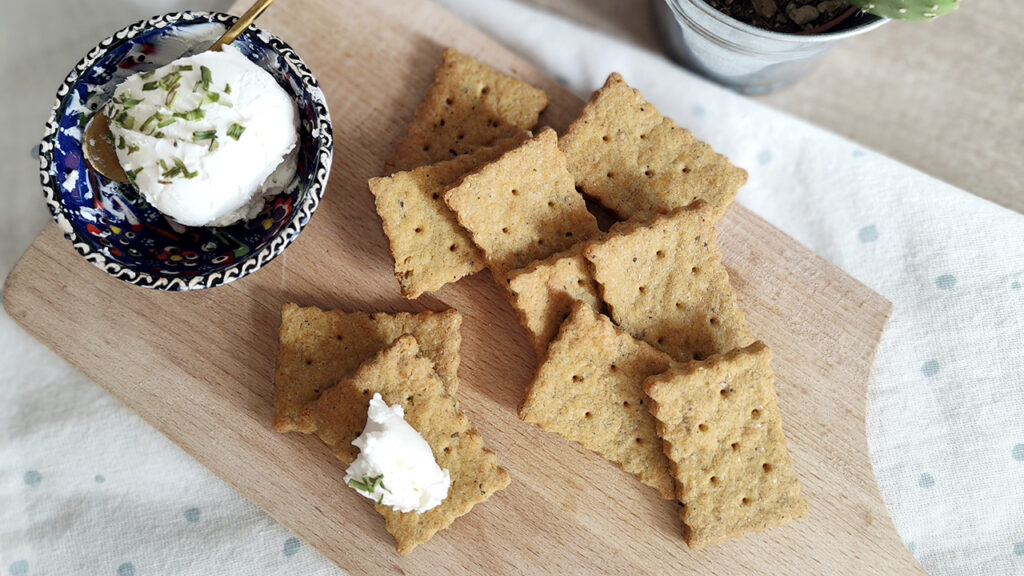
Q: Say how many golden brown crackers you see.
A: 10